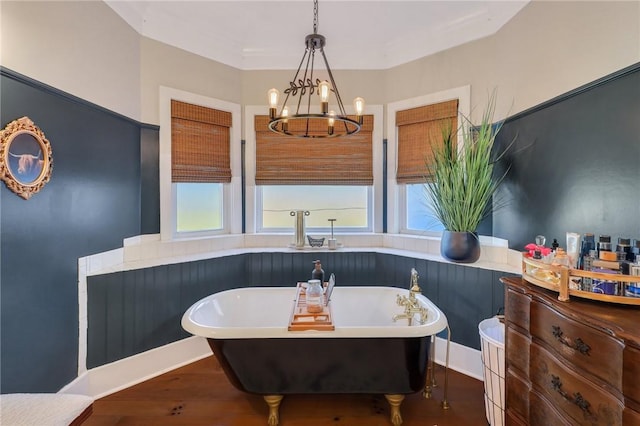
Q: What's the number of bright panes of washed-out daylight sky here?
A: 3